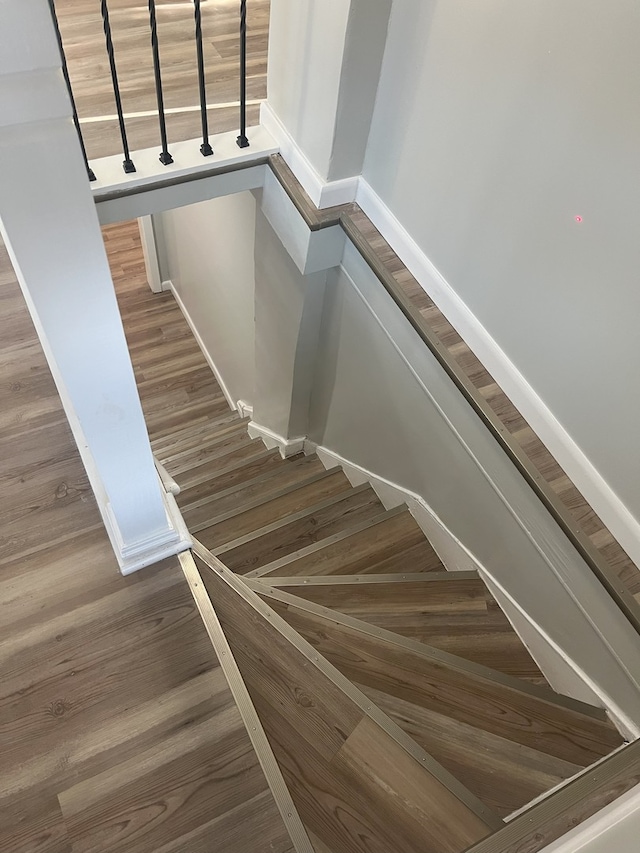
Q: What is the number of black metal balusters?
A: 5